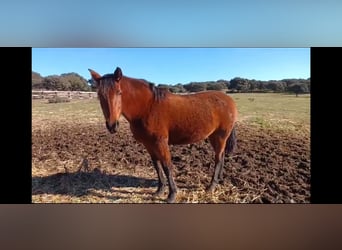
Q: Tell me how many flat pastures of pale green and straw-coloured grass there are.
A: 1